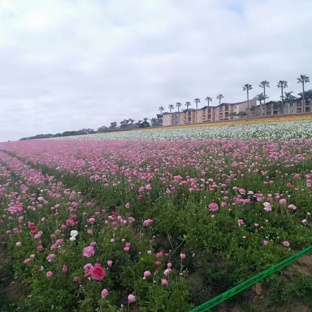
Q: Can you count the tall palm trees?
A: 11